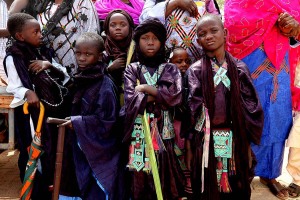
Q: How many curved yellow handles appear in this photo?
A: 1